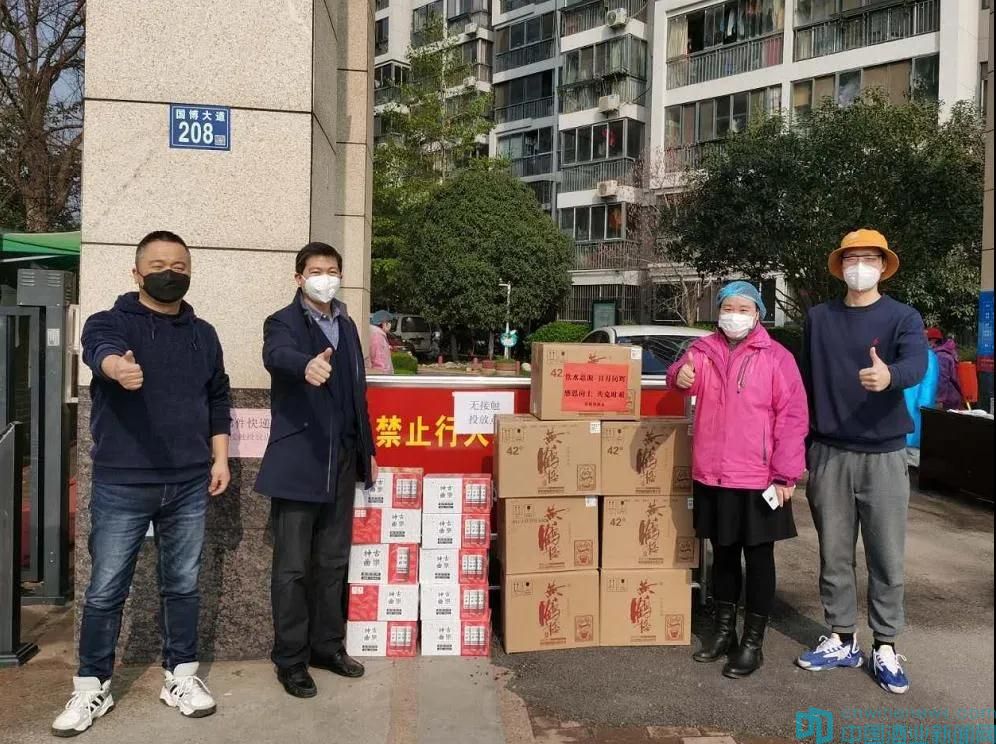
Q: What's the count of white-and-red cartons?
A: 10